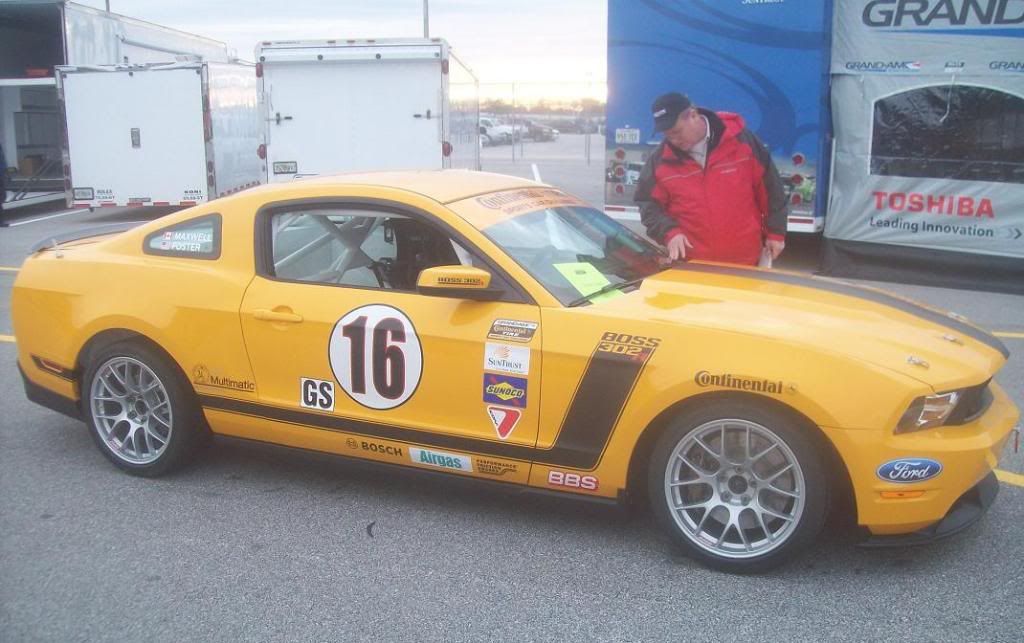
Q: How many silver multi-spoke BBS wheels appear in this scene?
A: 2